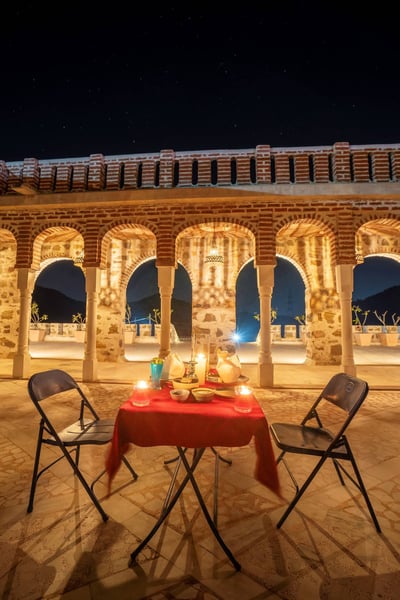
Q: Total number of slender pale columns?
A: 5